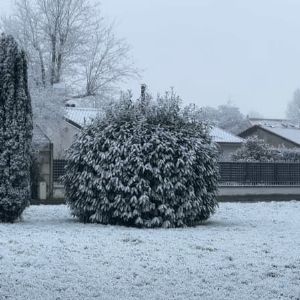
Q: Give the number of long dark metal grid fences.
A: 1